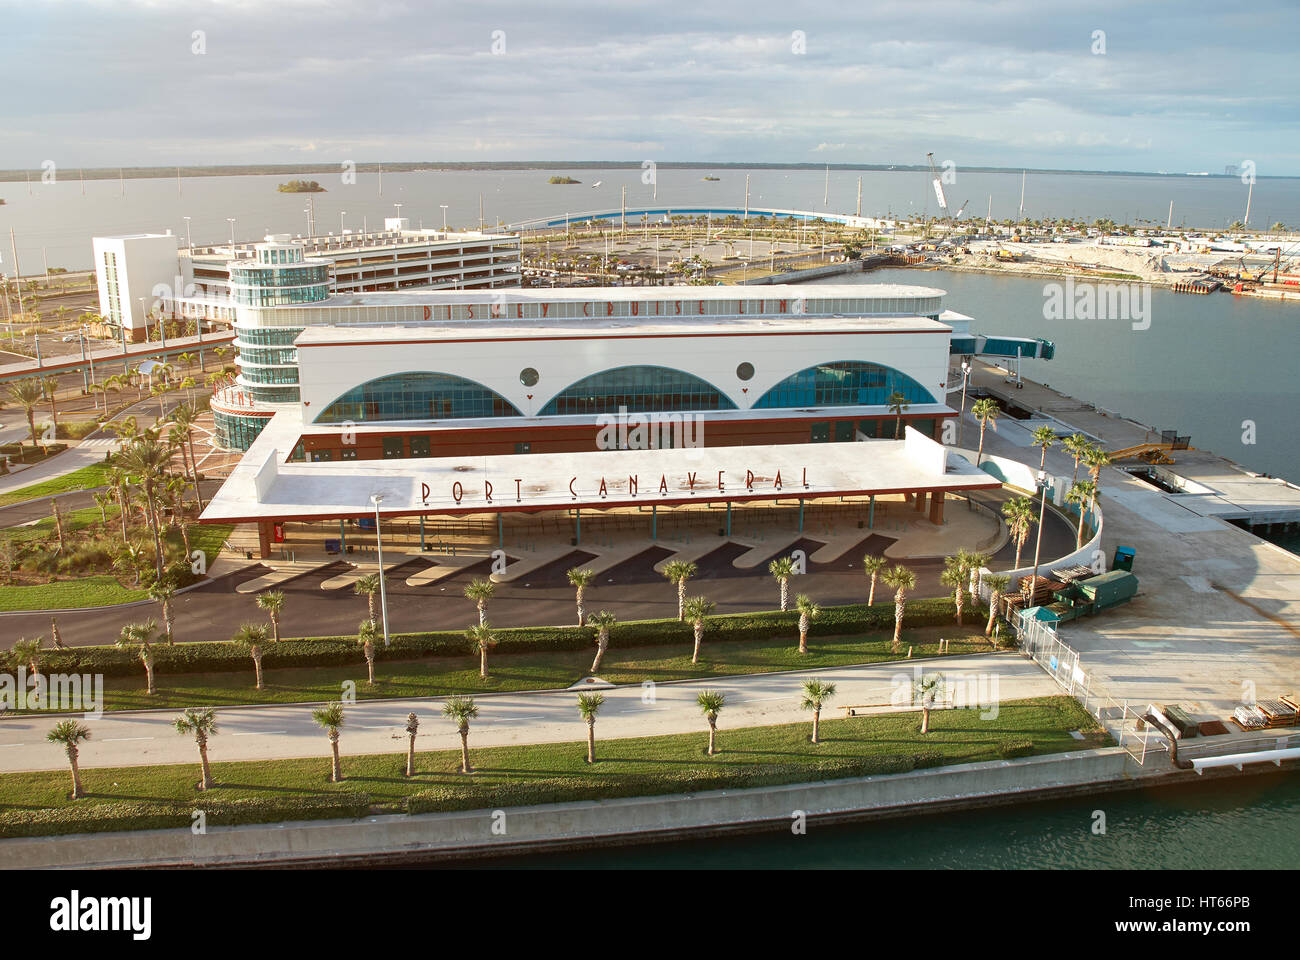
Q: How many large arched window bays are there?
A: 3